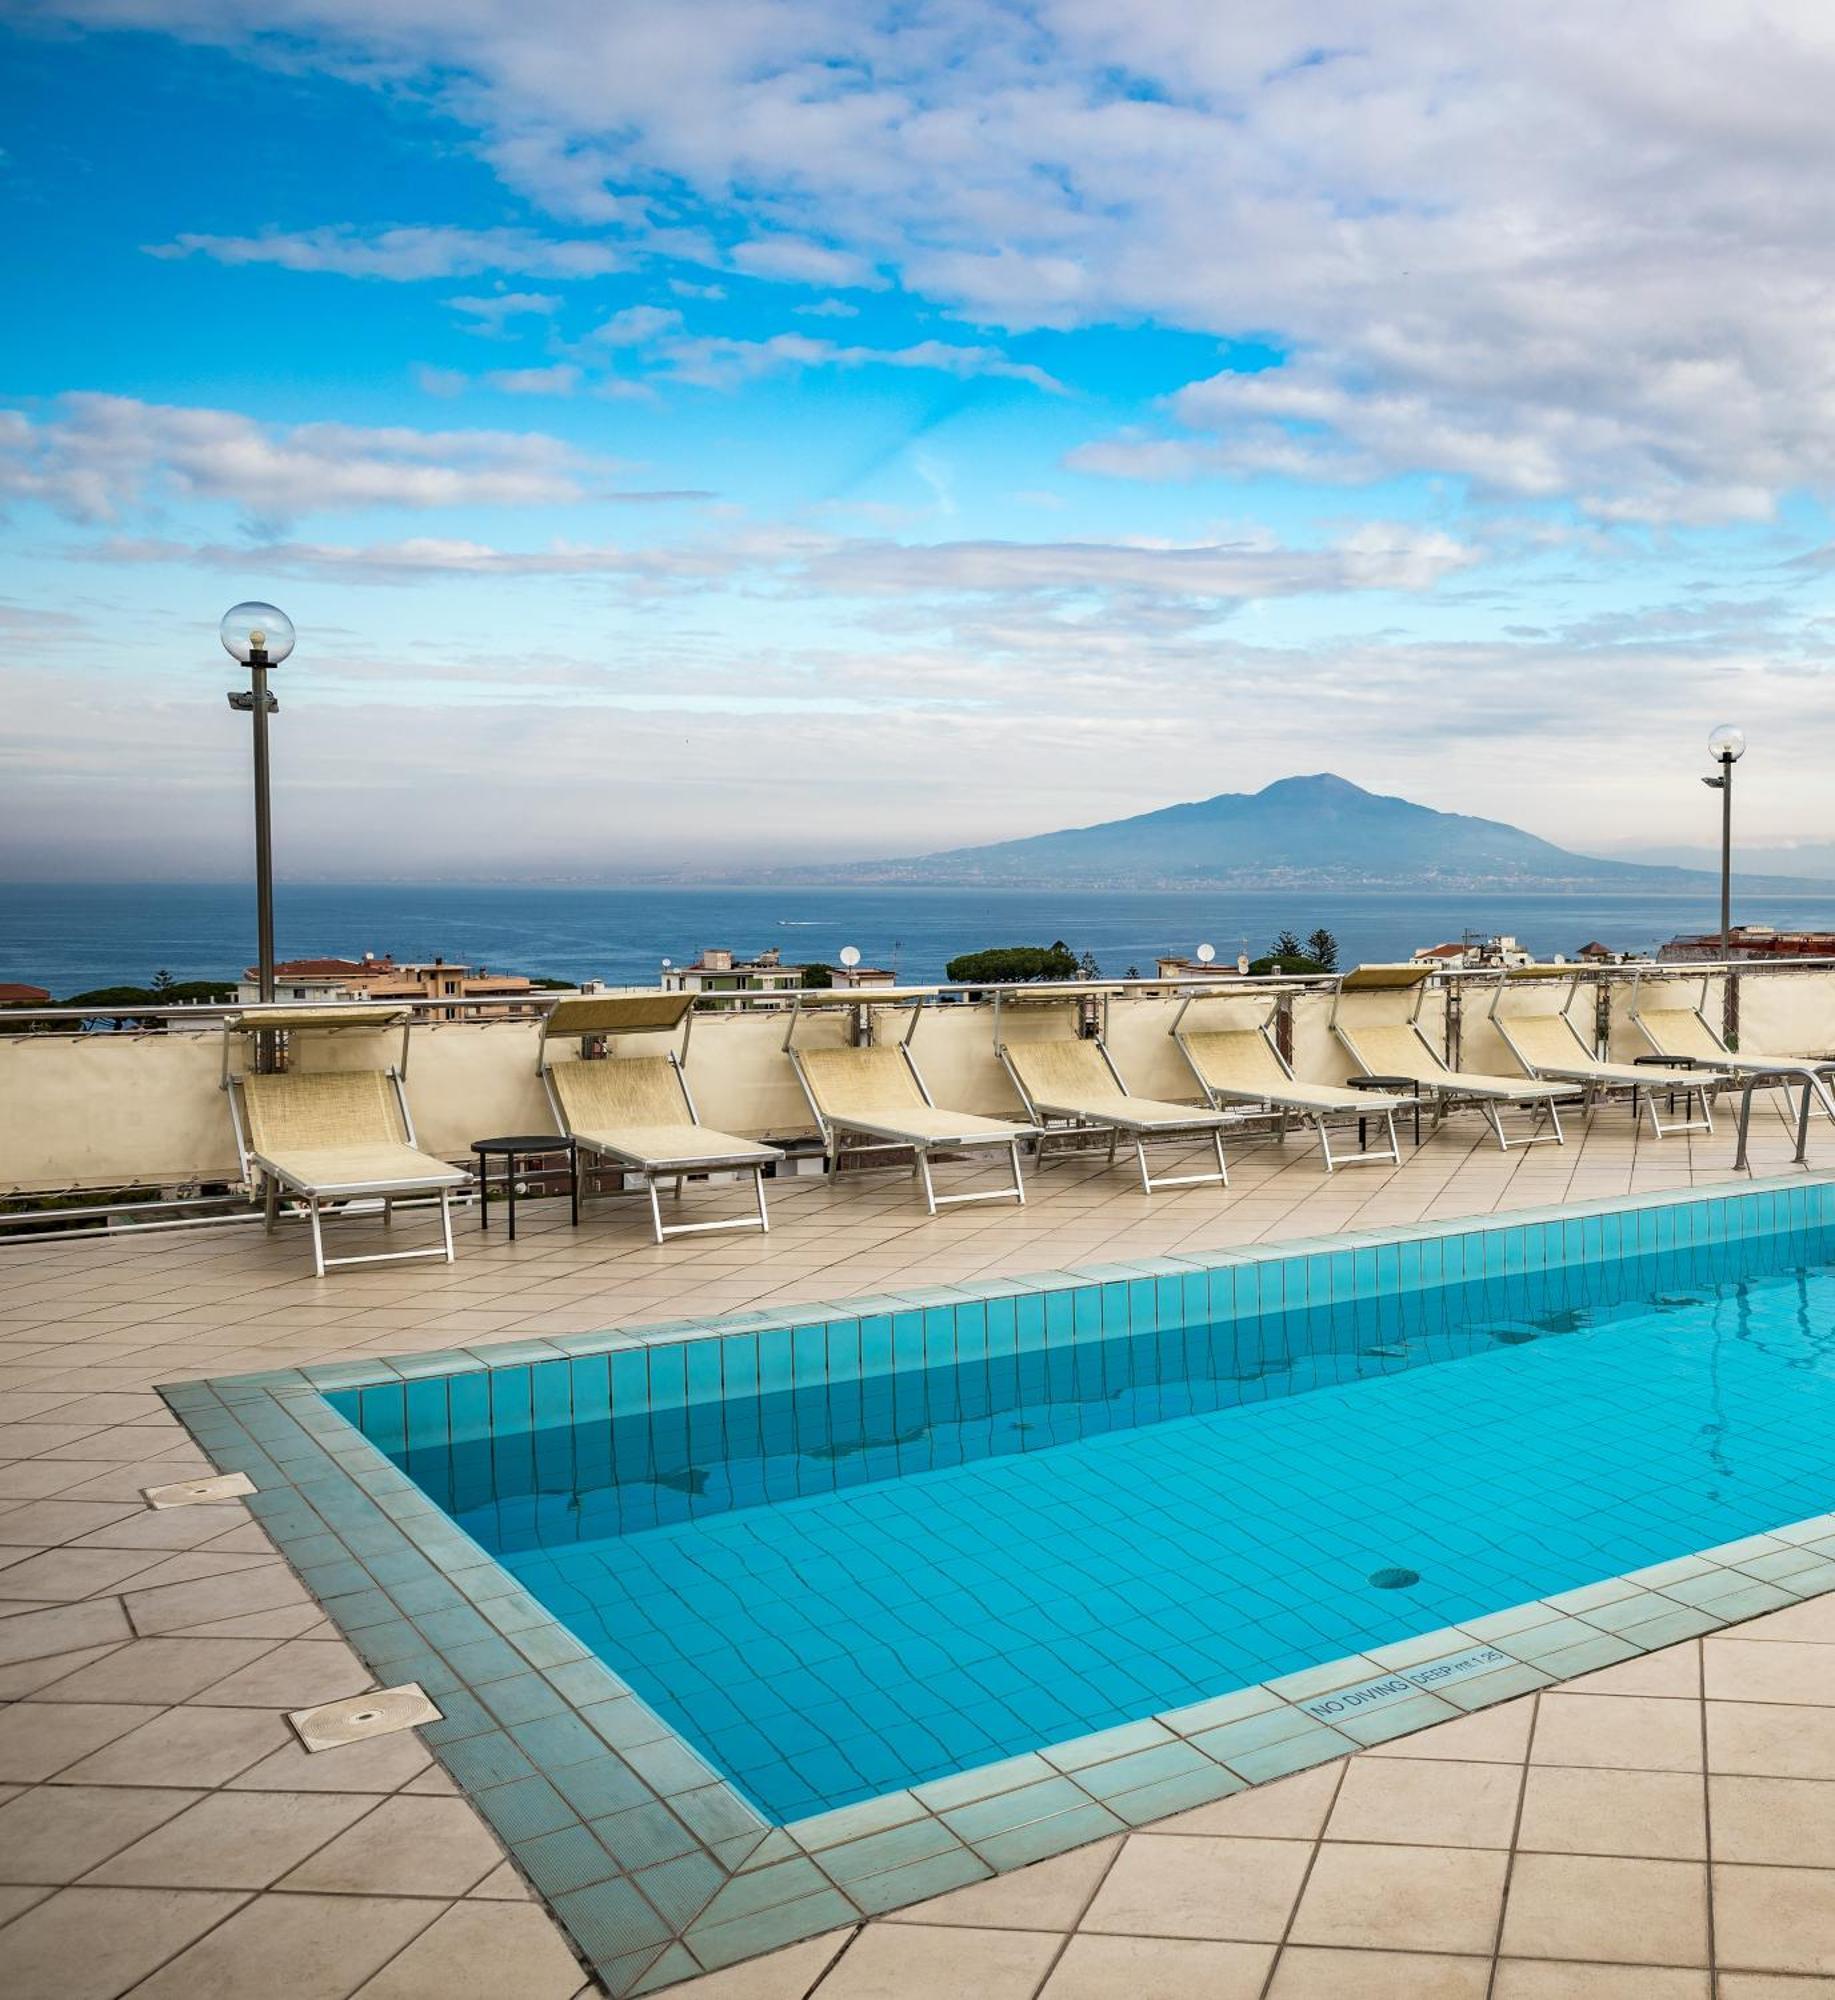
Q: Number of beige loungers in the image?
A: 8